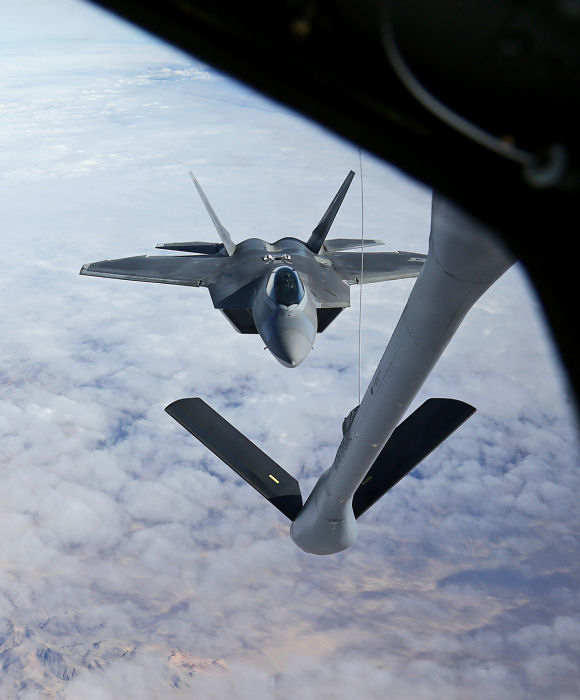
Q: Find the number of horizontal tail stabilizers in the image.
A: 2